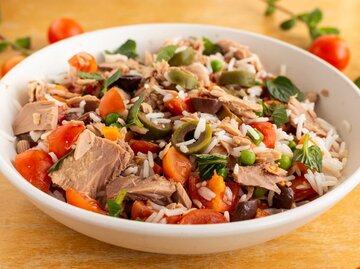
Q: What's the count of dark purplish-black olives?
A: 4